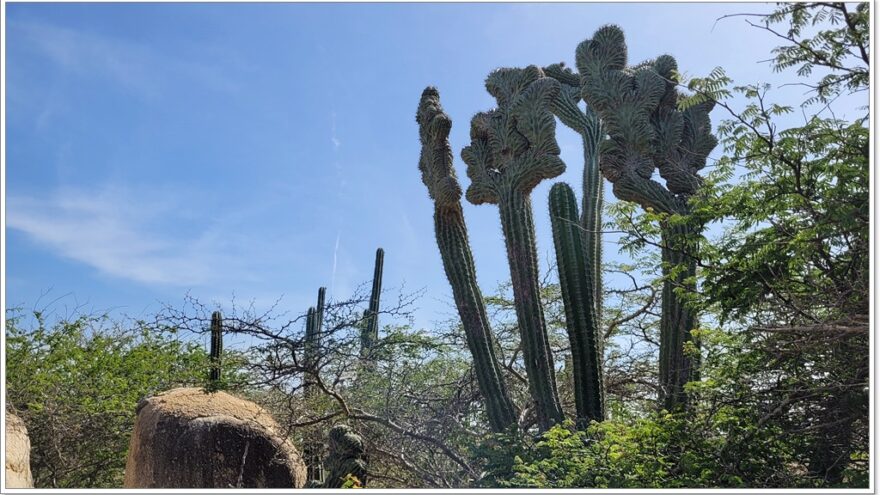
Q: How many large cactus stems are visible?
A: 5